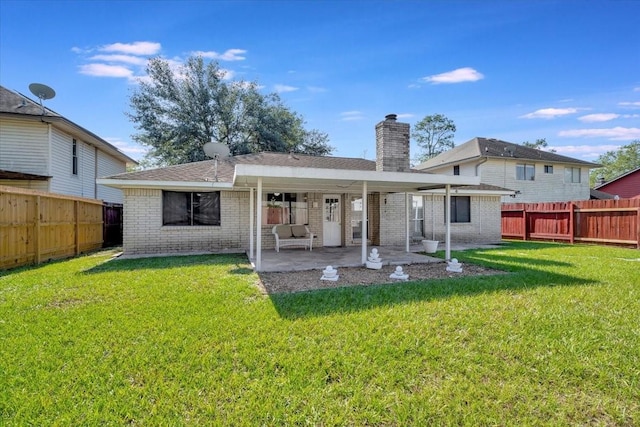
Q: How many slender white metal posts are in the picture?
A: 5